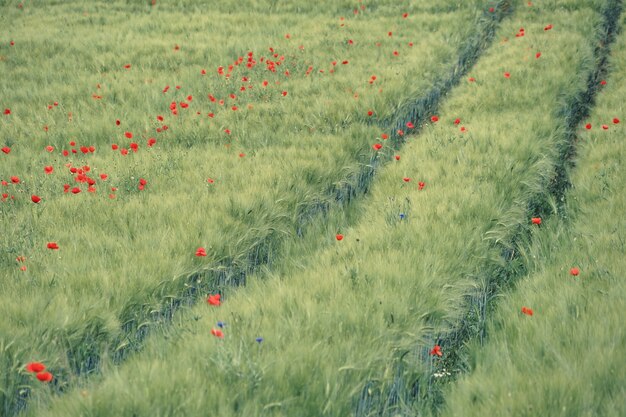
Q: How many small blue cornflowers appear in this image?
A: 3